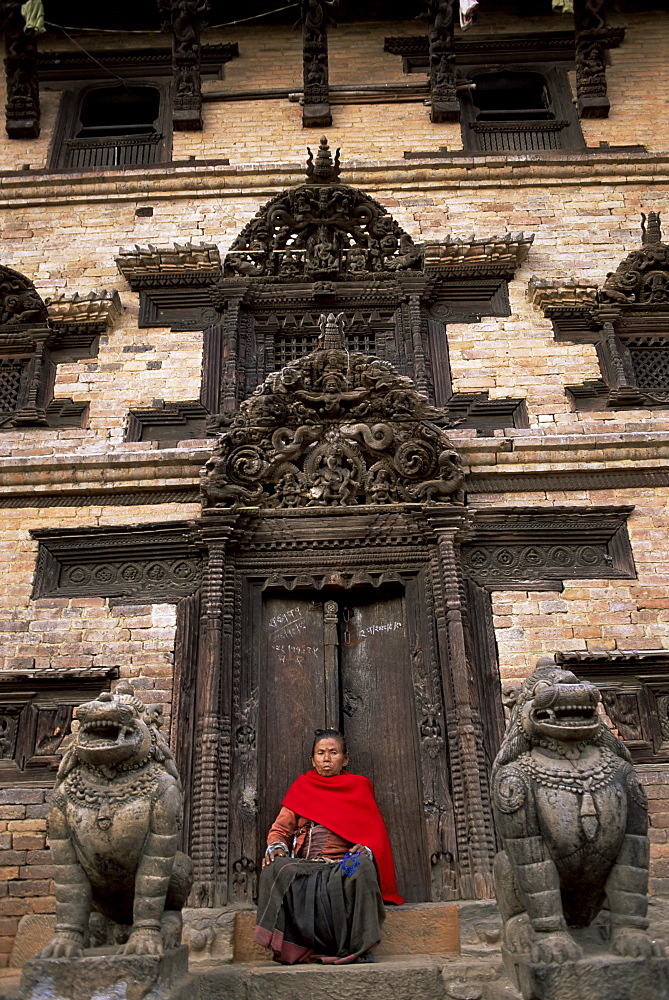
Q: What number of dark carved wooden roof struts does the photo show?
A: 5